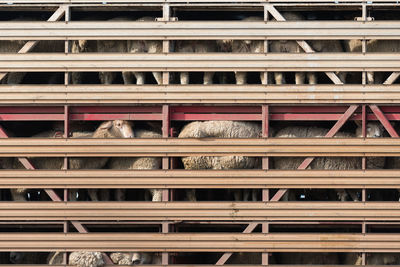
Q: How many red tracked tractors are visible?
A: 0